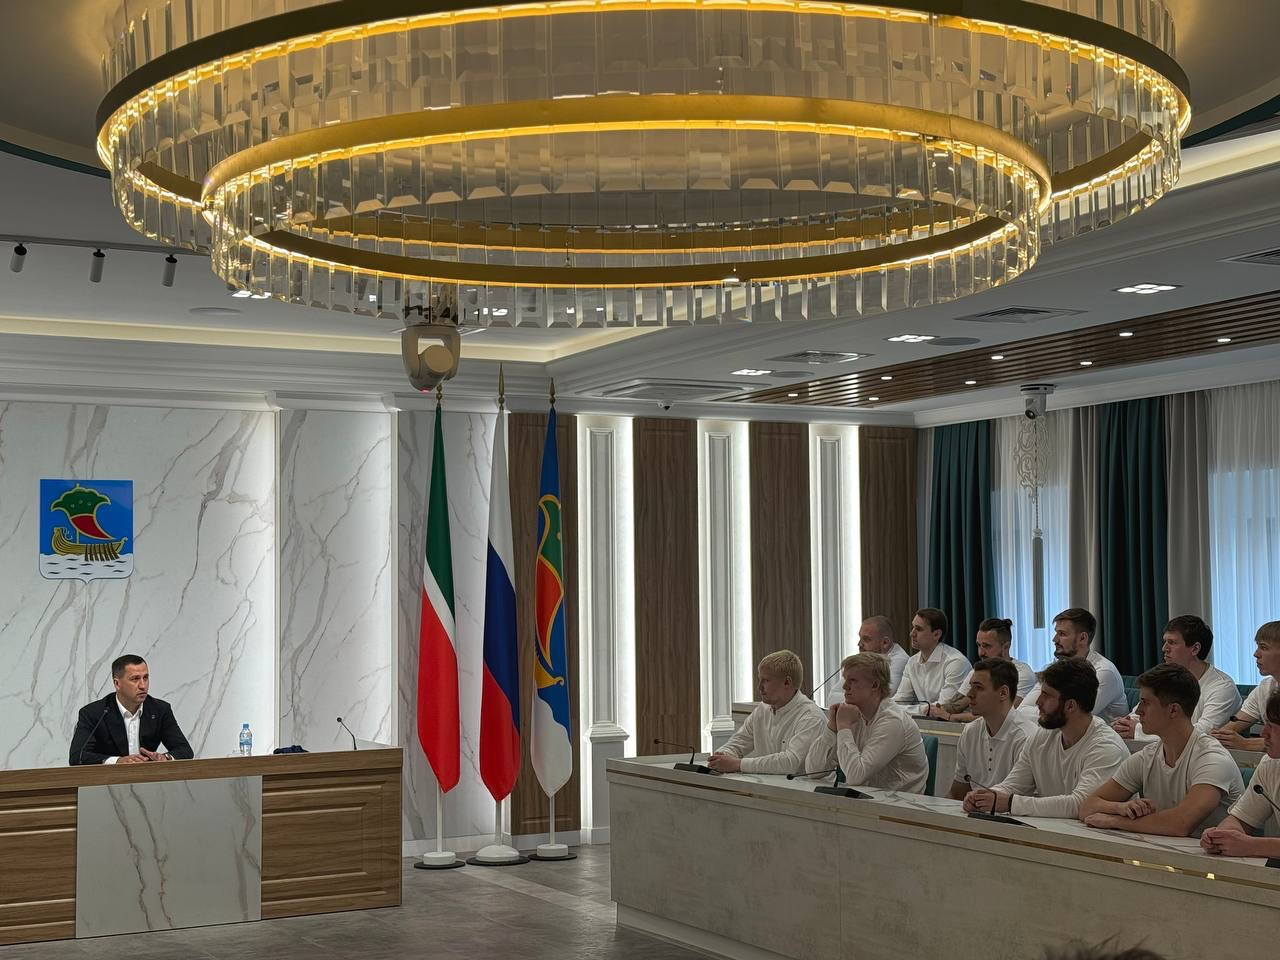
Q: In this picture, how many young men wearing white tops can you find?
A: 12